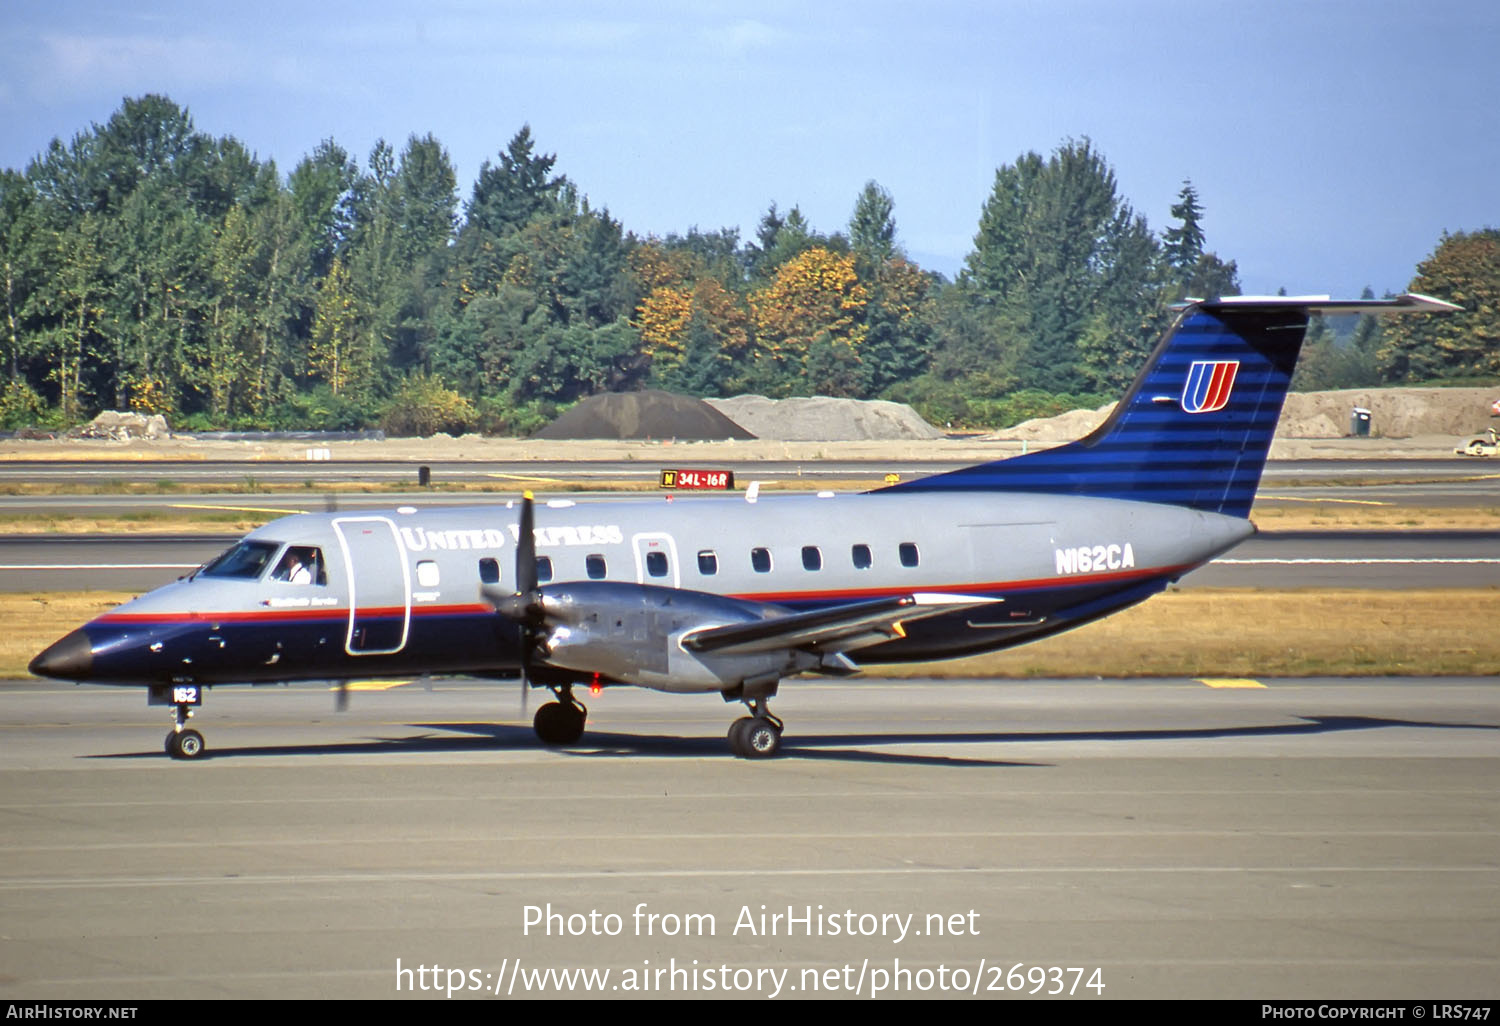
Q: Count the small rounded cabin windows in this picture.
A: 10